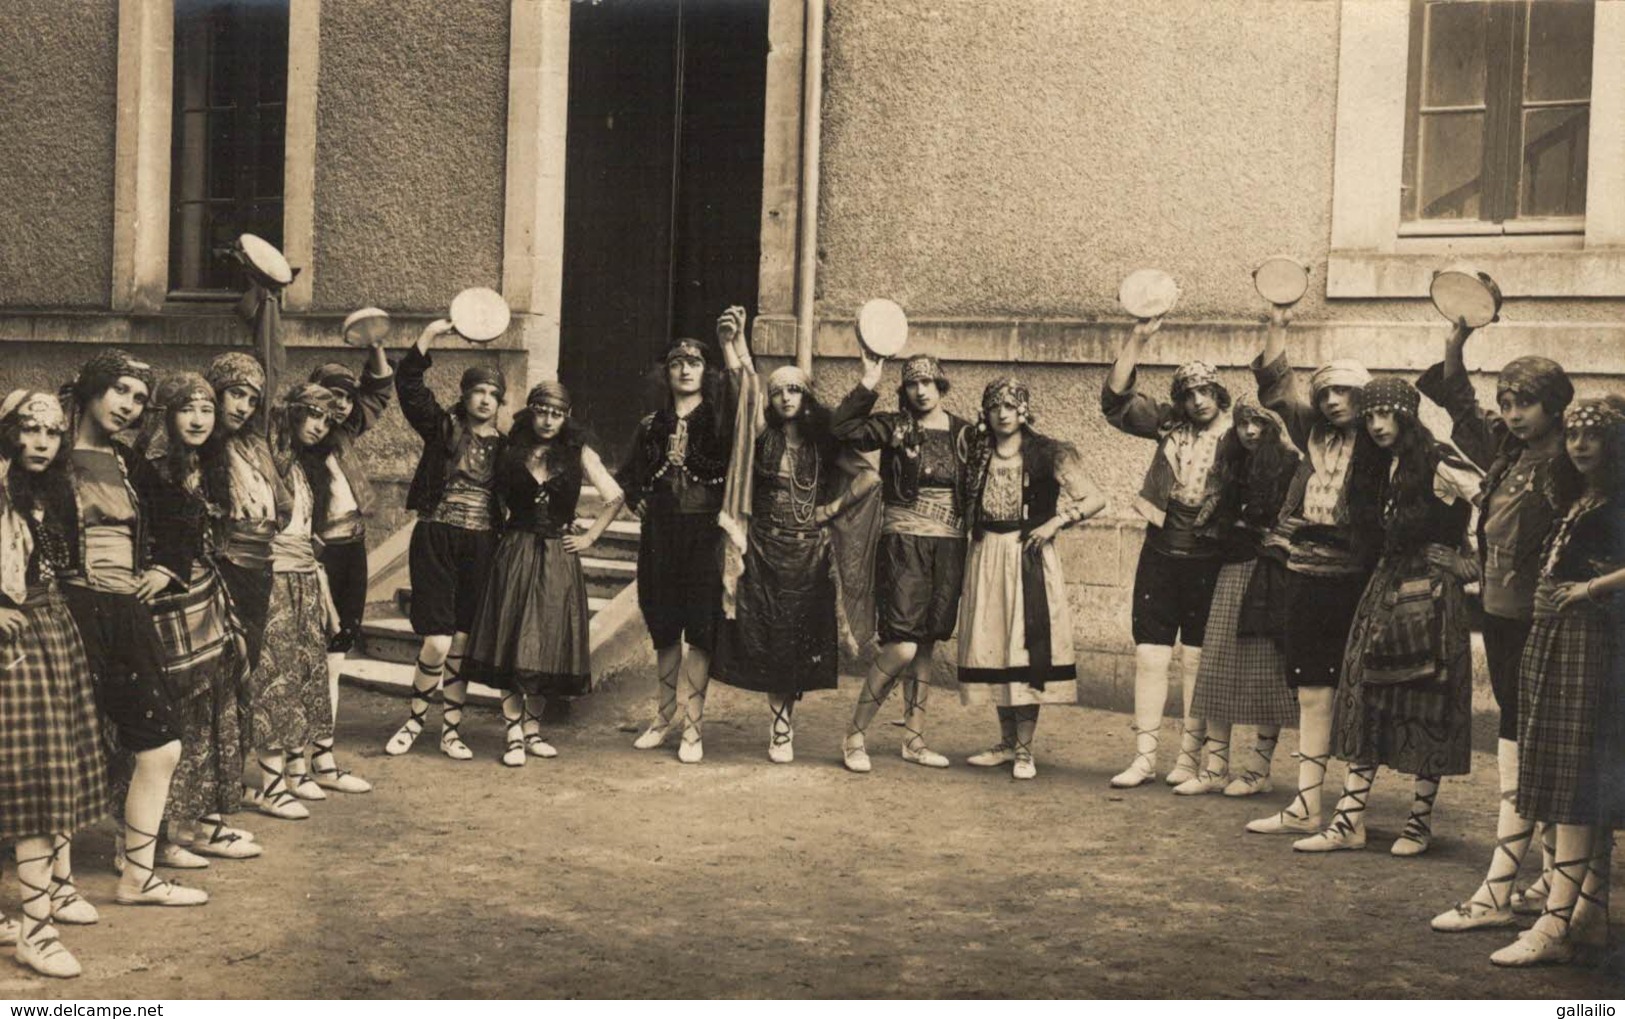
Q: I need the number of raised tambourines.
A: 7